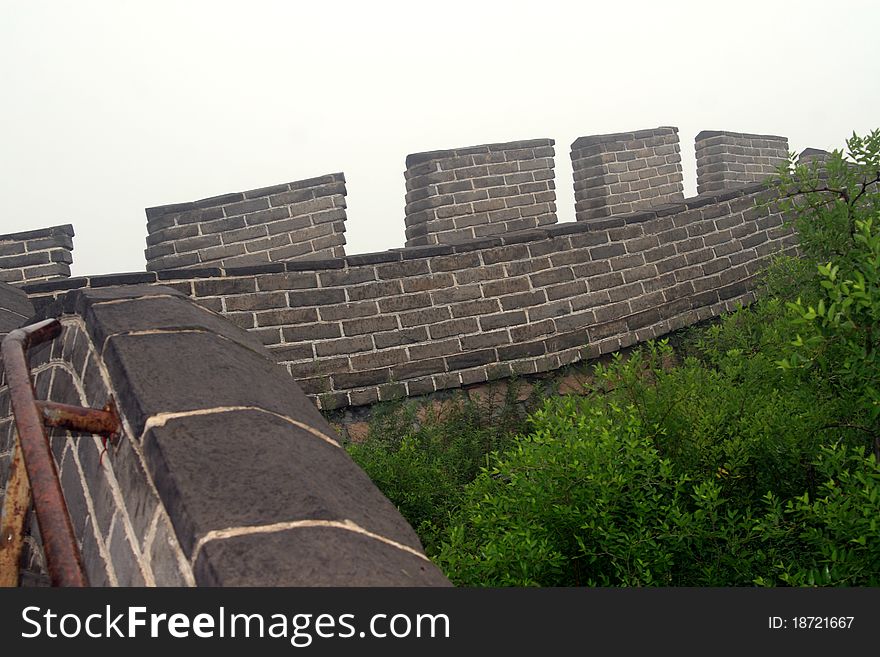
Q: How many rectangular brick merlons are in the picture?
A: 6